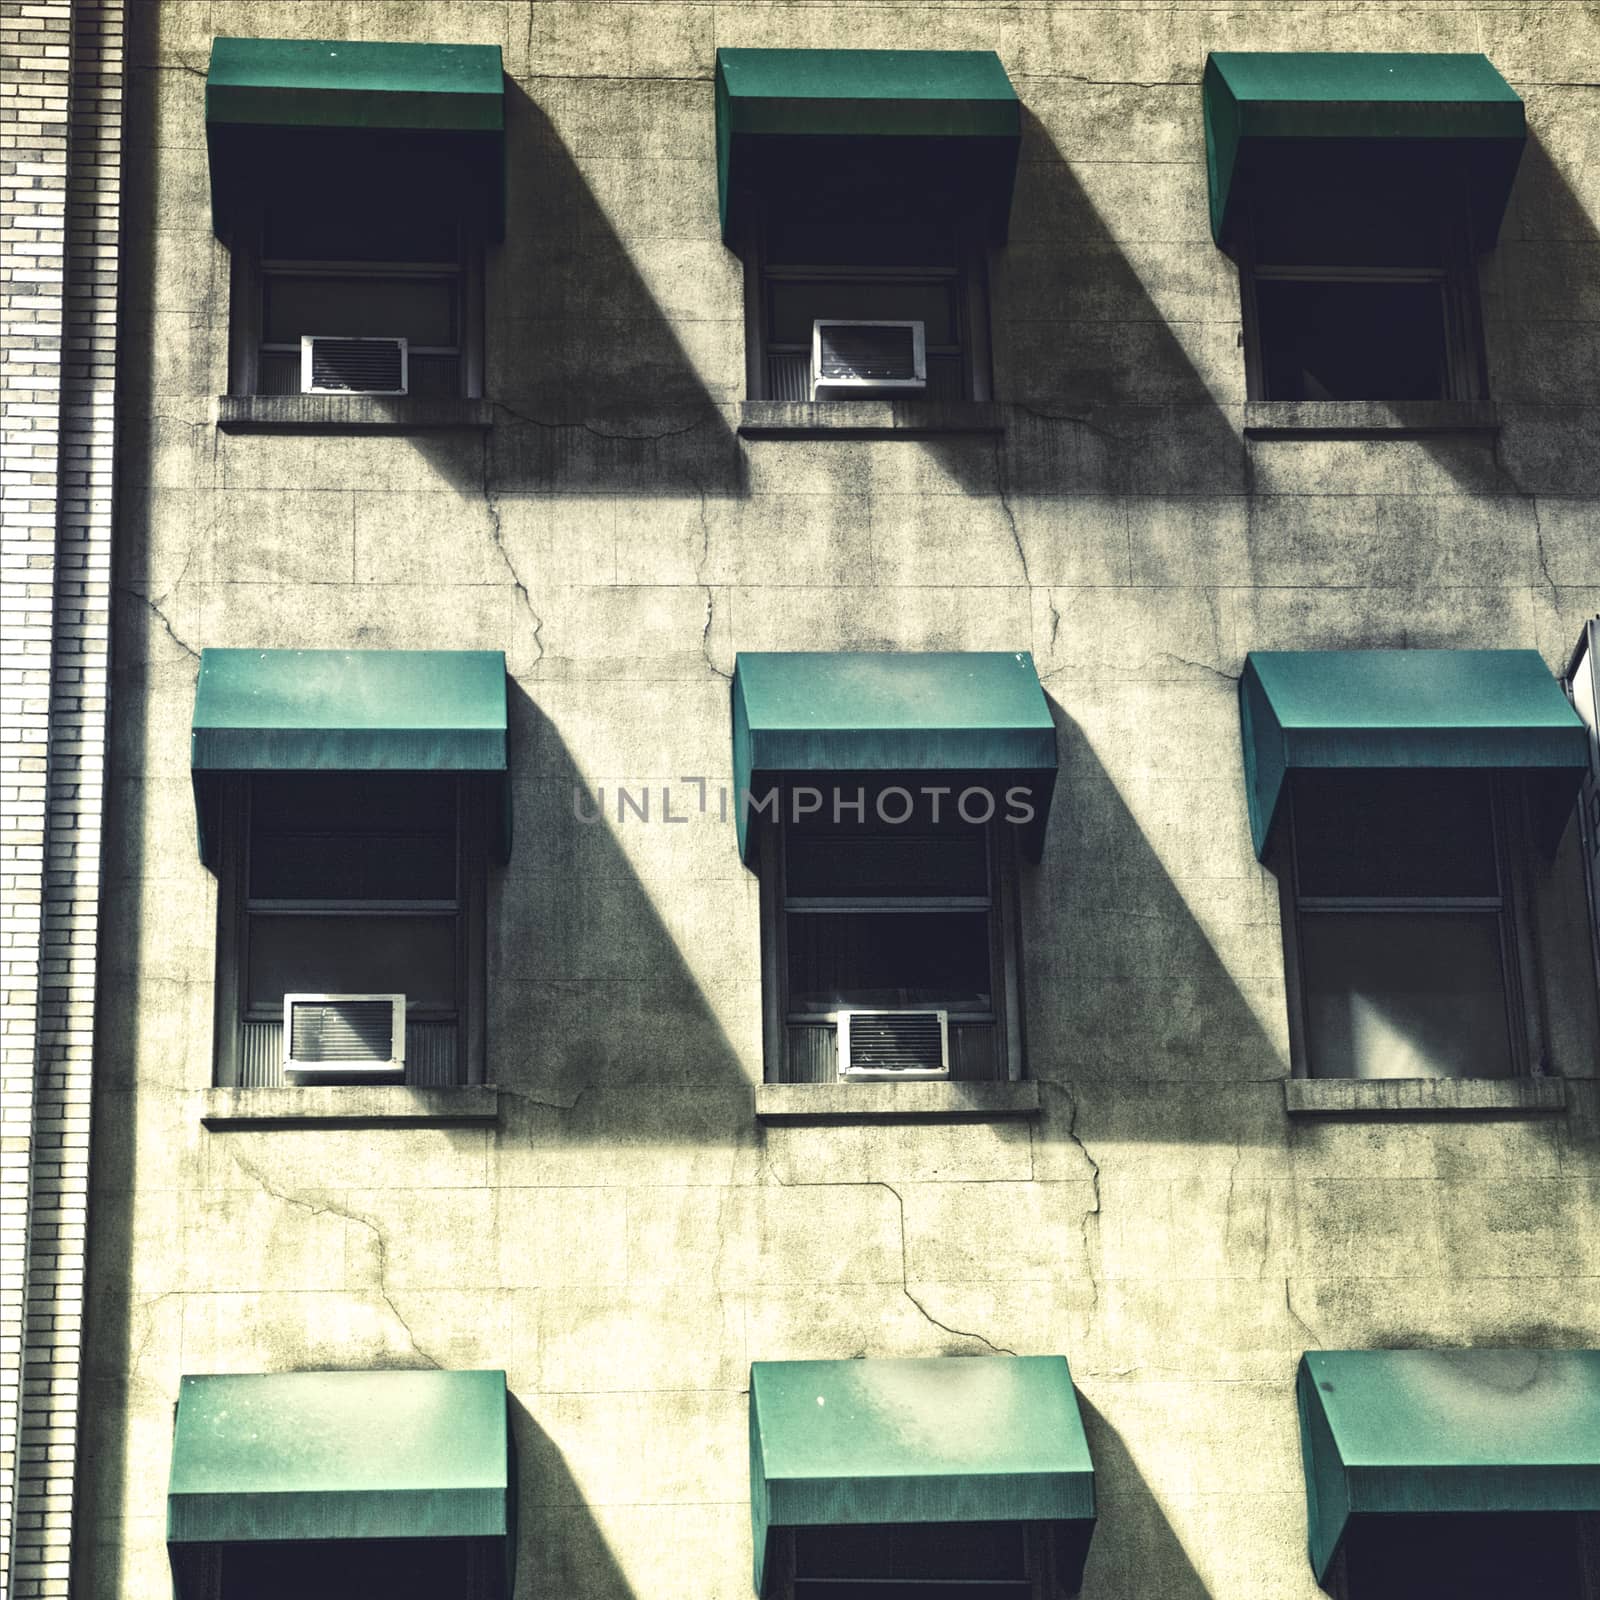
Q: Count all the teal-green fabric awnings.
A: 9